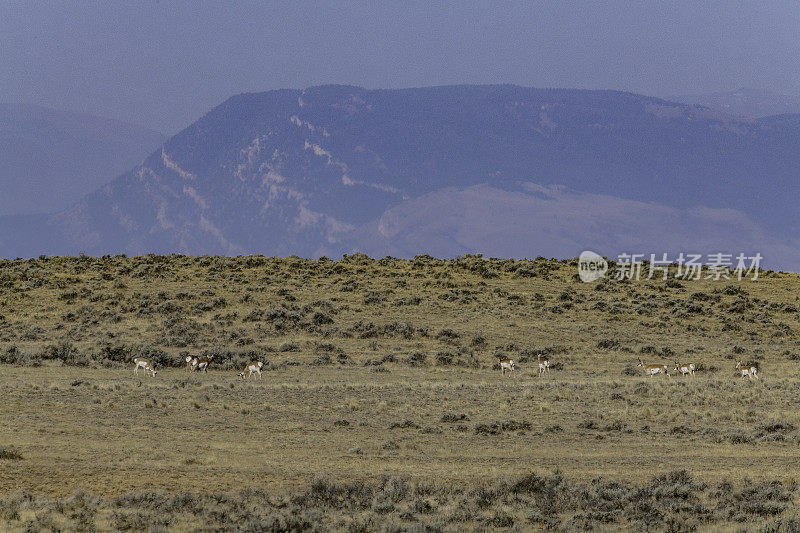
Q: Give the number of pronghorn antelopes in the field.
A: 9